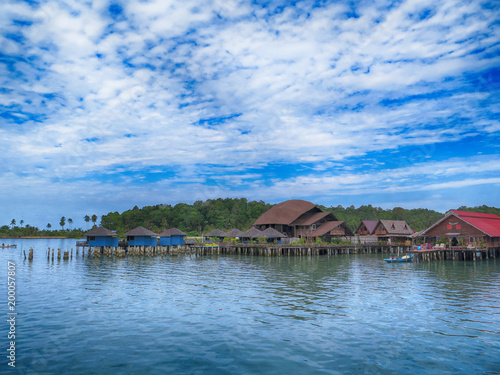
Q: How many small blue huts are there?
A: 3